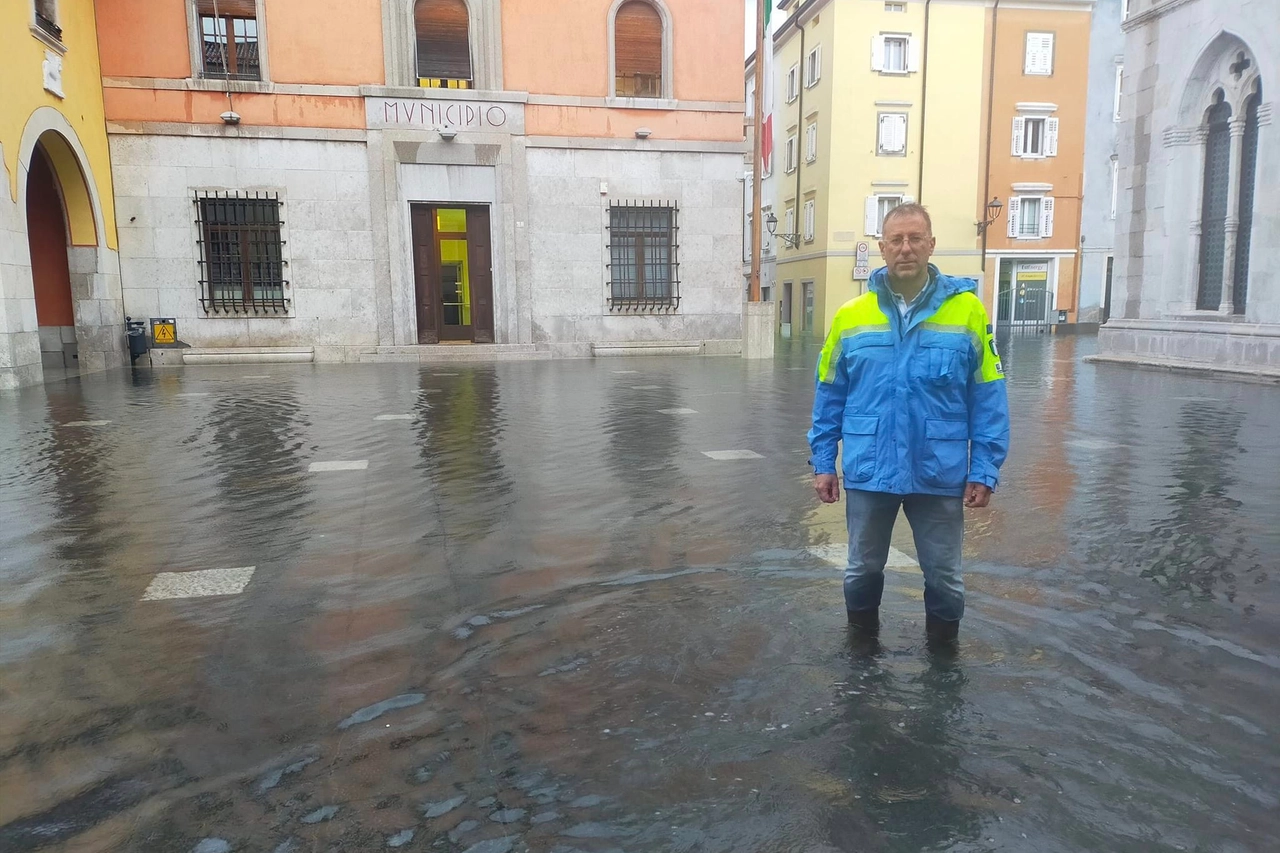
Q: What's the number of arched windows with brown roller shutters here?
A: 2